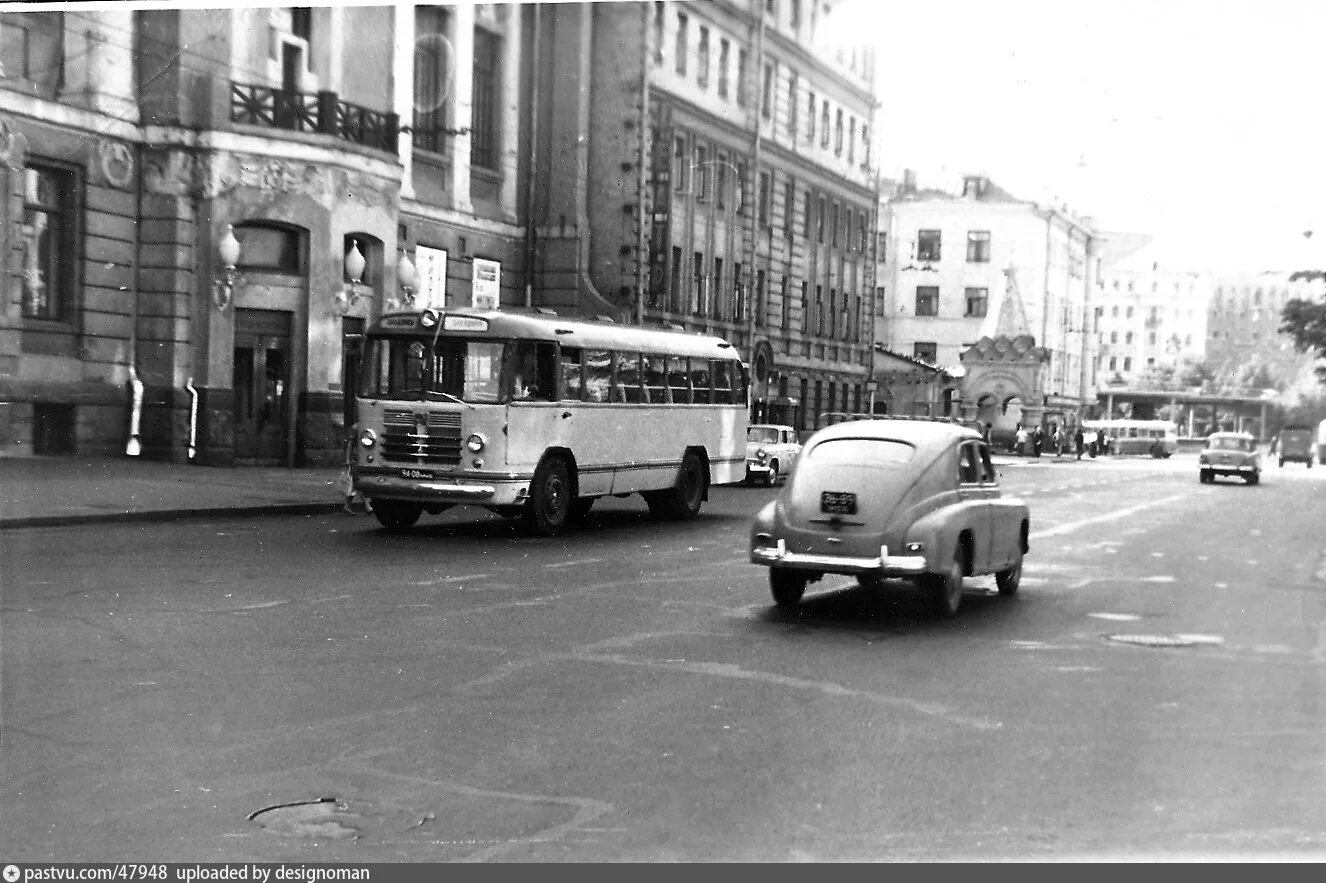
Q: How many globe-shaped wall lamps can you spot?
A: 3